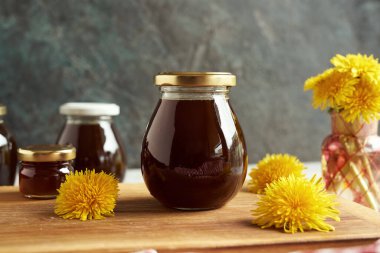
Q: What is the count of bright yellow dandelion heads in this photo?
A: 6